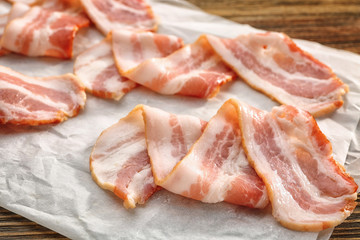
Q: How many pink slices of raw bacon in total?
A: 4